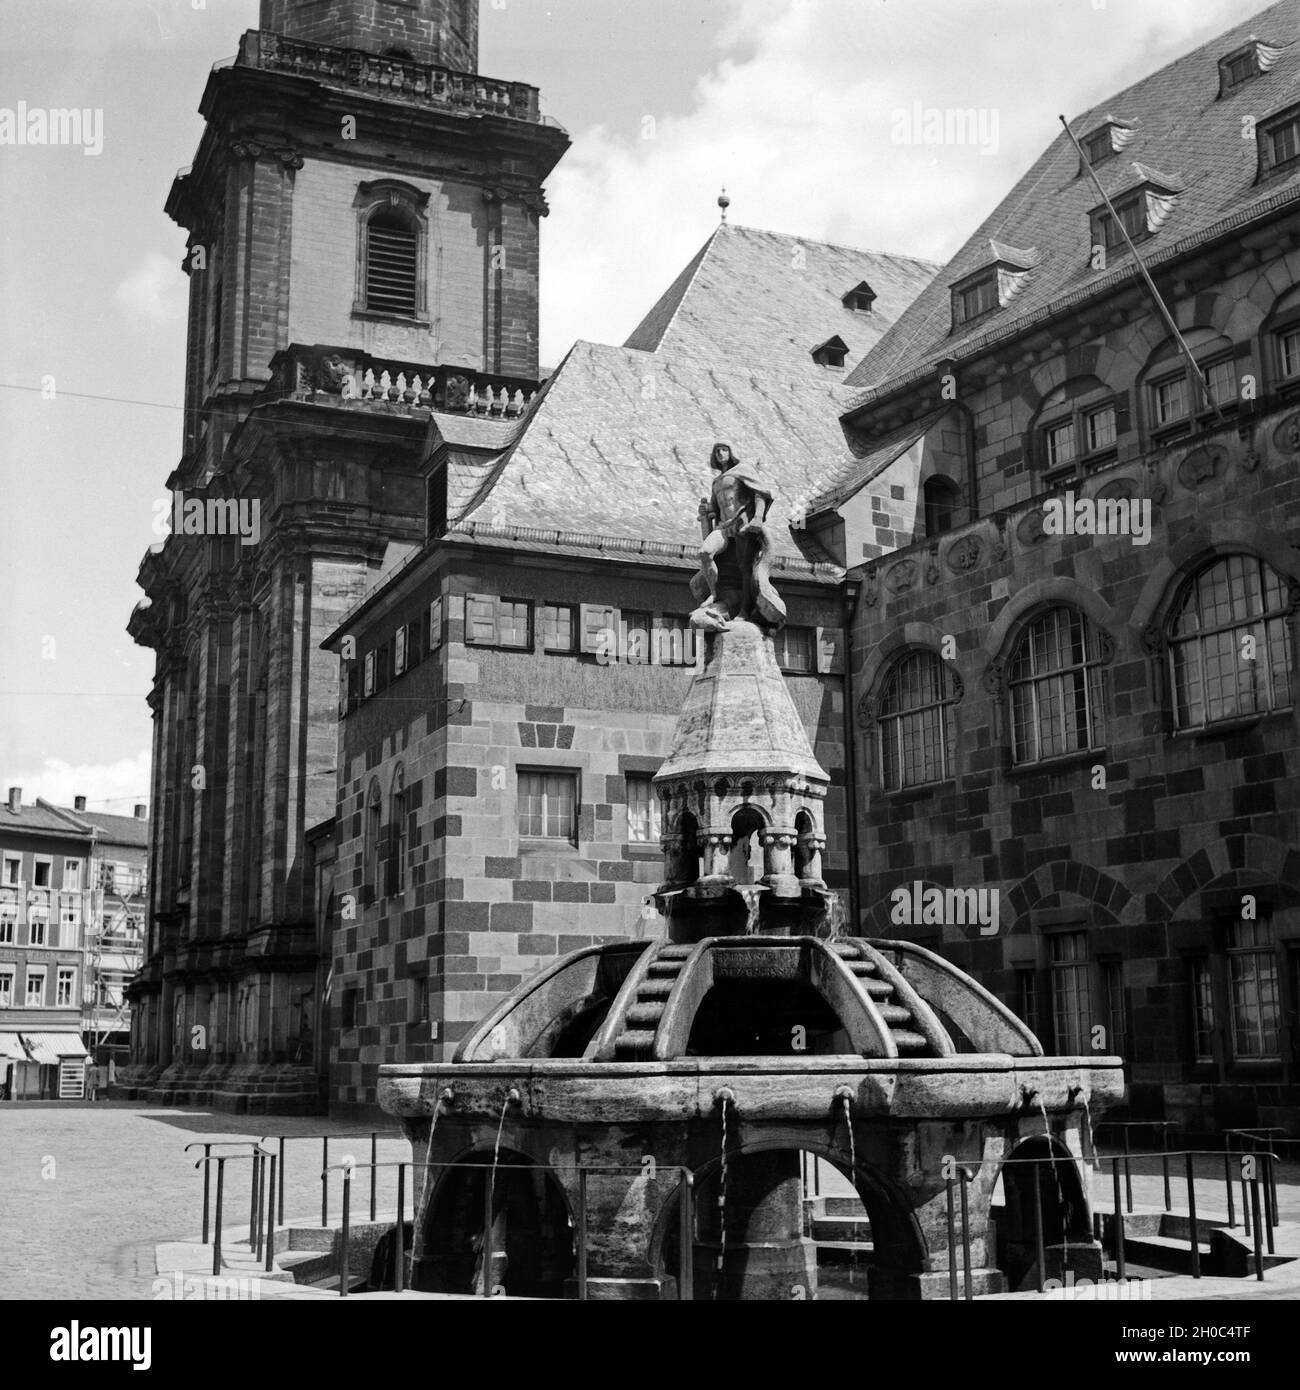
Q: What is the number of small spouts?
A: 6